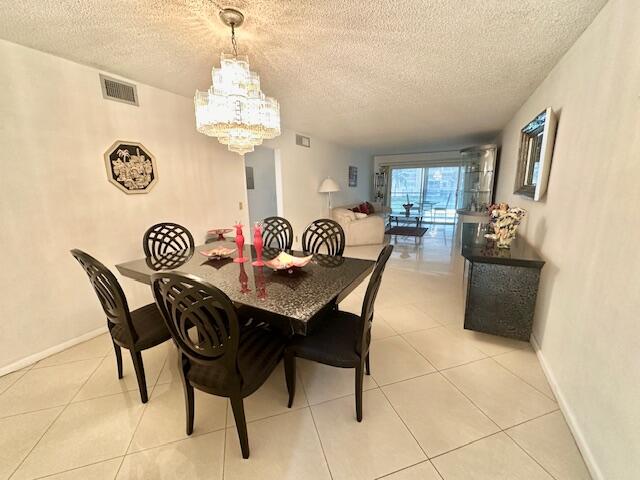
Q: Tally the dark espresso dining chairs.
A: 6